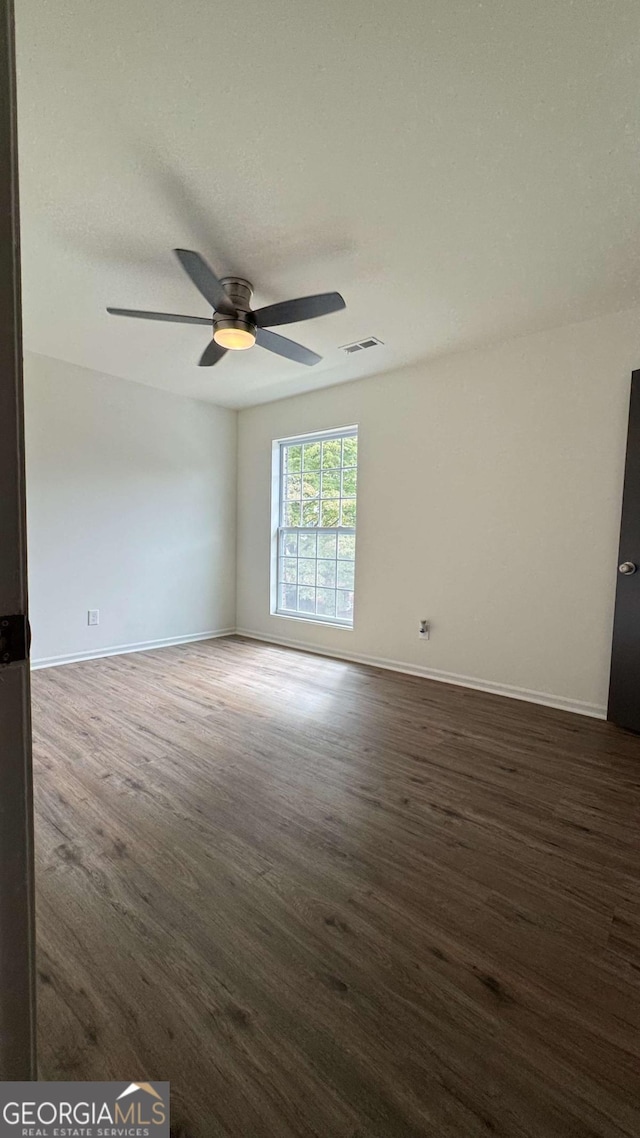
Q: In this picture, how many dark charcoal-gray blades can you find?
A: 5